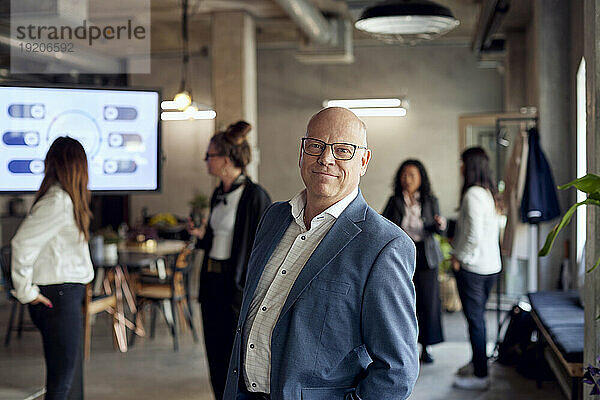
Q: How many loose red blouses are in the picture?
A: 0